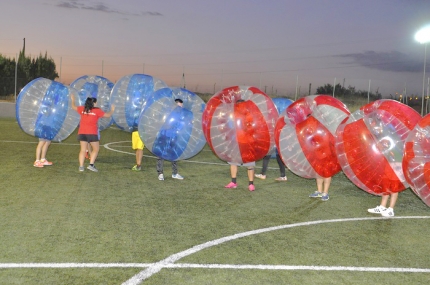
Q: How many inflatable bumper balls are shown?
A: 9